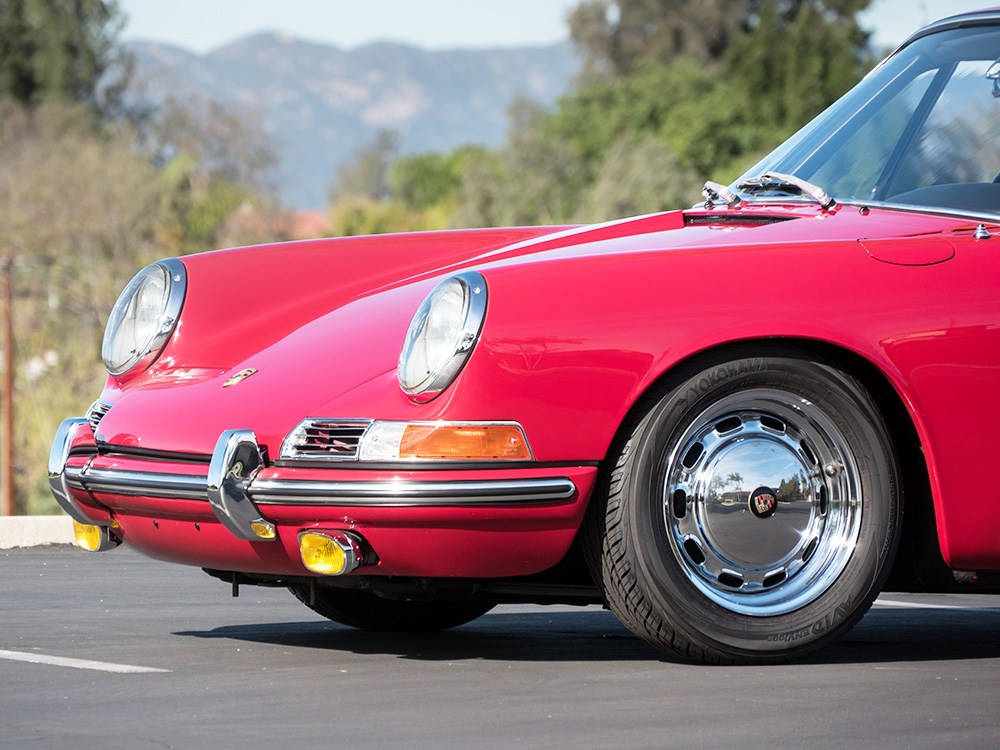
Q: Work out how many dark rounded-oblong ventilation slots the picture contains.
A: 10